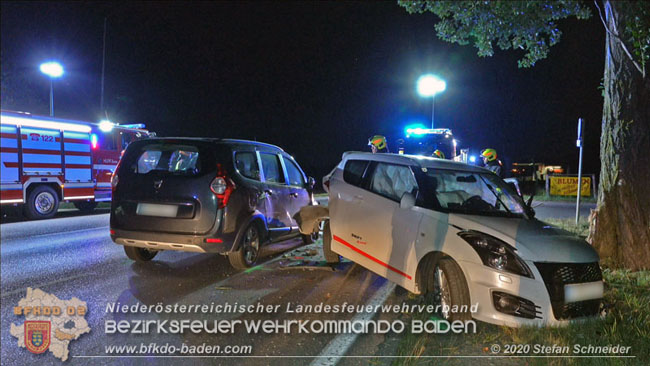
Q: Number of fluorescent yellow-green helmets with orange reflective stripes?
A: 3